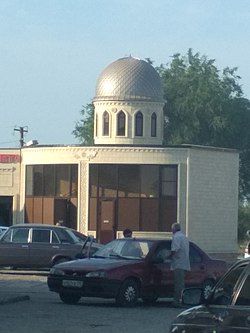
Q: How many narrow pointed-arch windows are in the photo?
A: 4